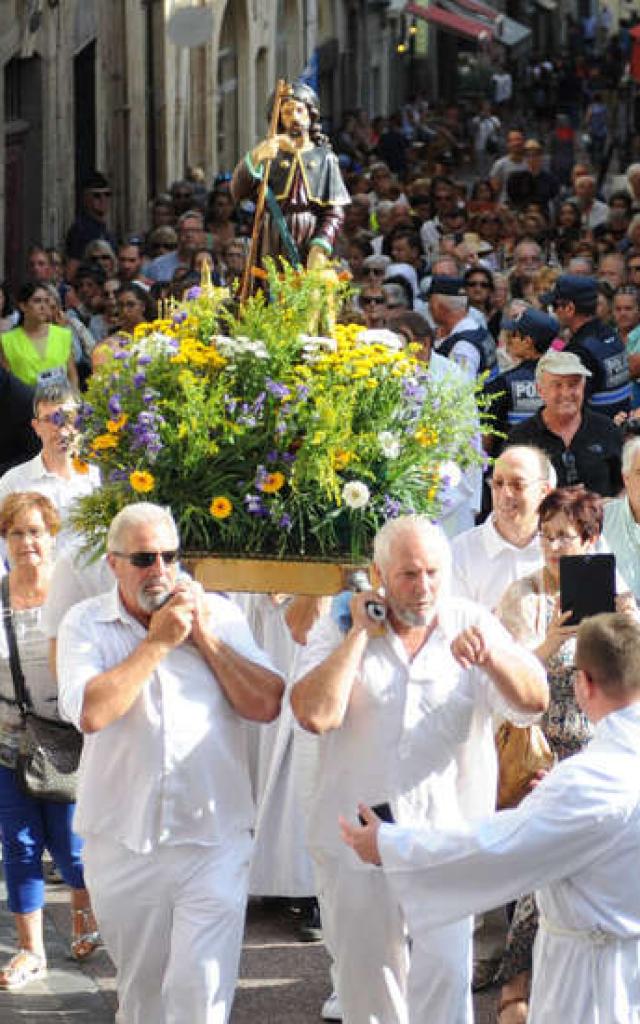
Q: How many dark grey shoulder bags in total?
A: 1